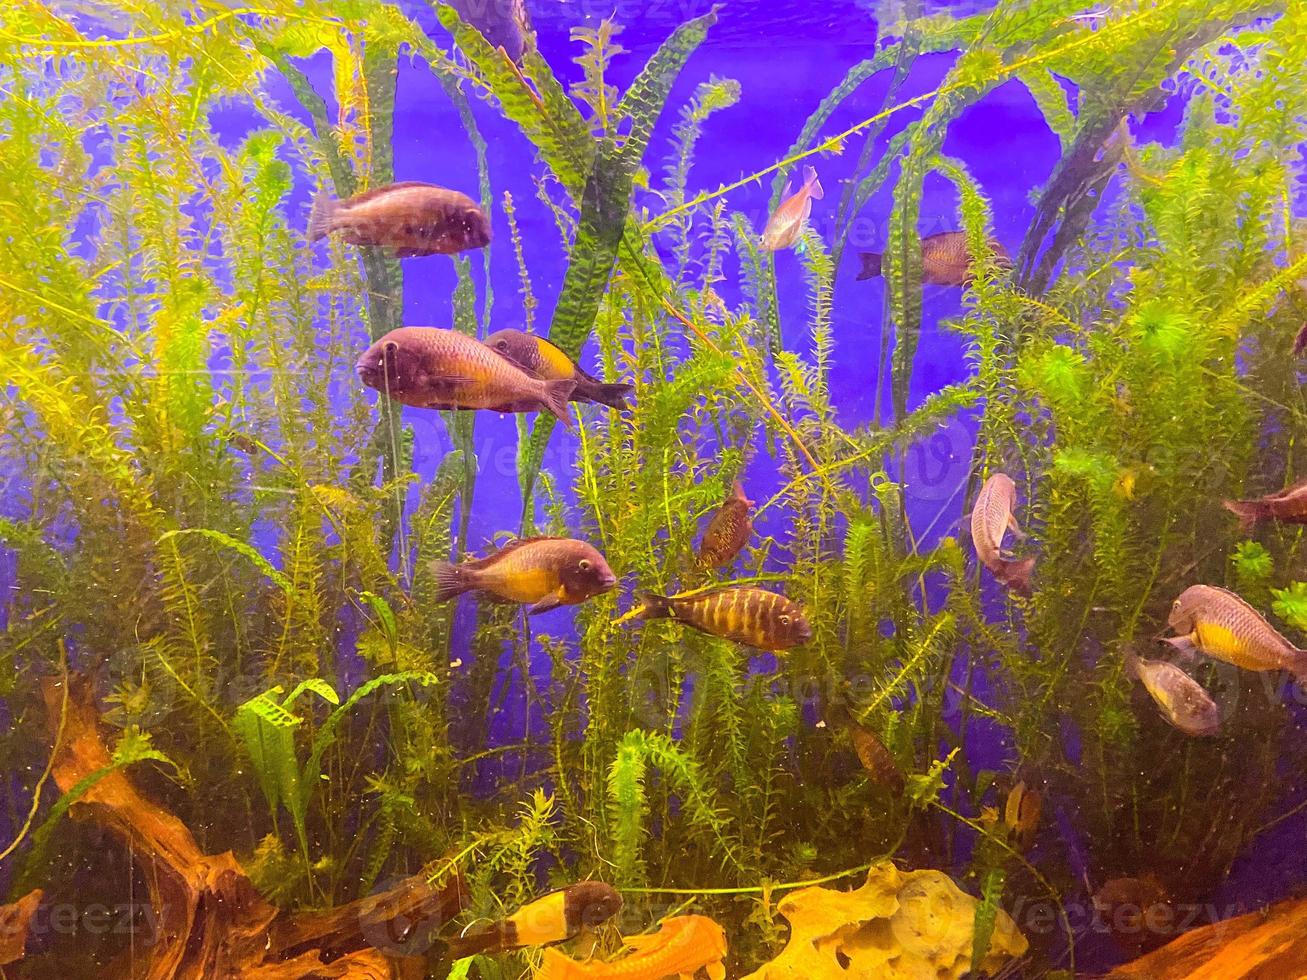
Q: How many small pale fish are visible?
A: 1